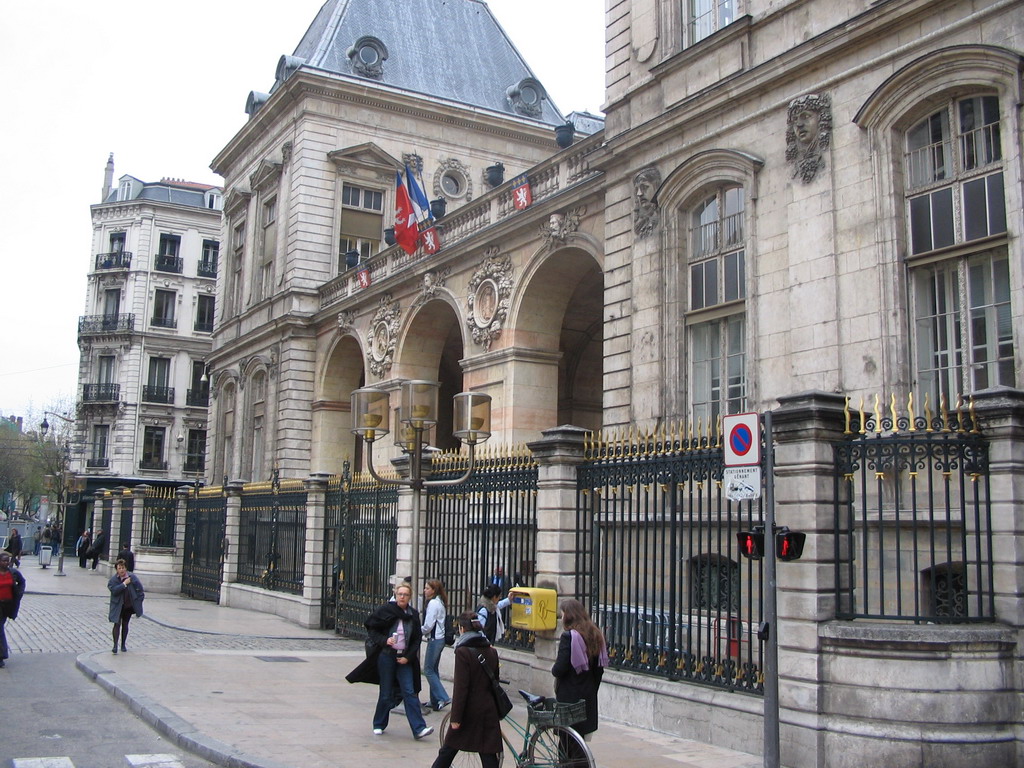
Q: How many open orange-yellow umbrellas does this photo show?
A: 0